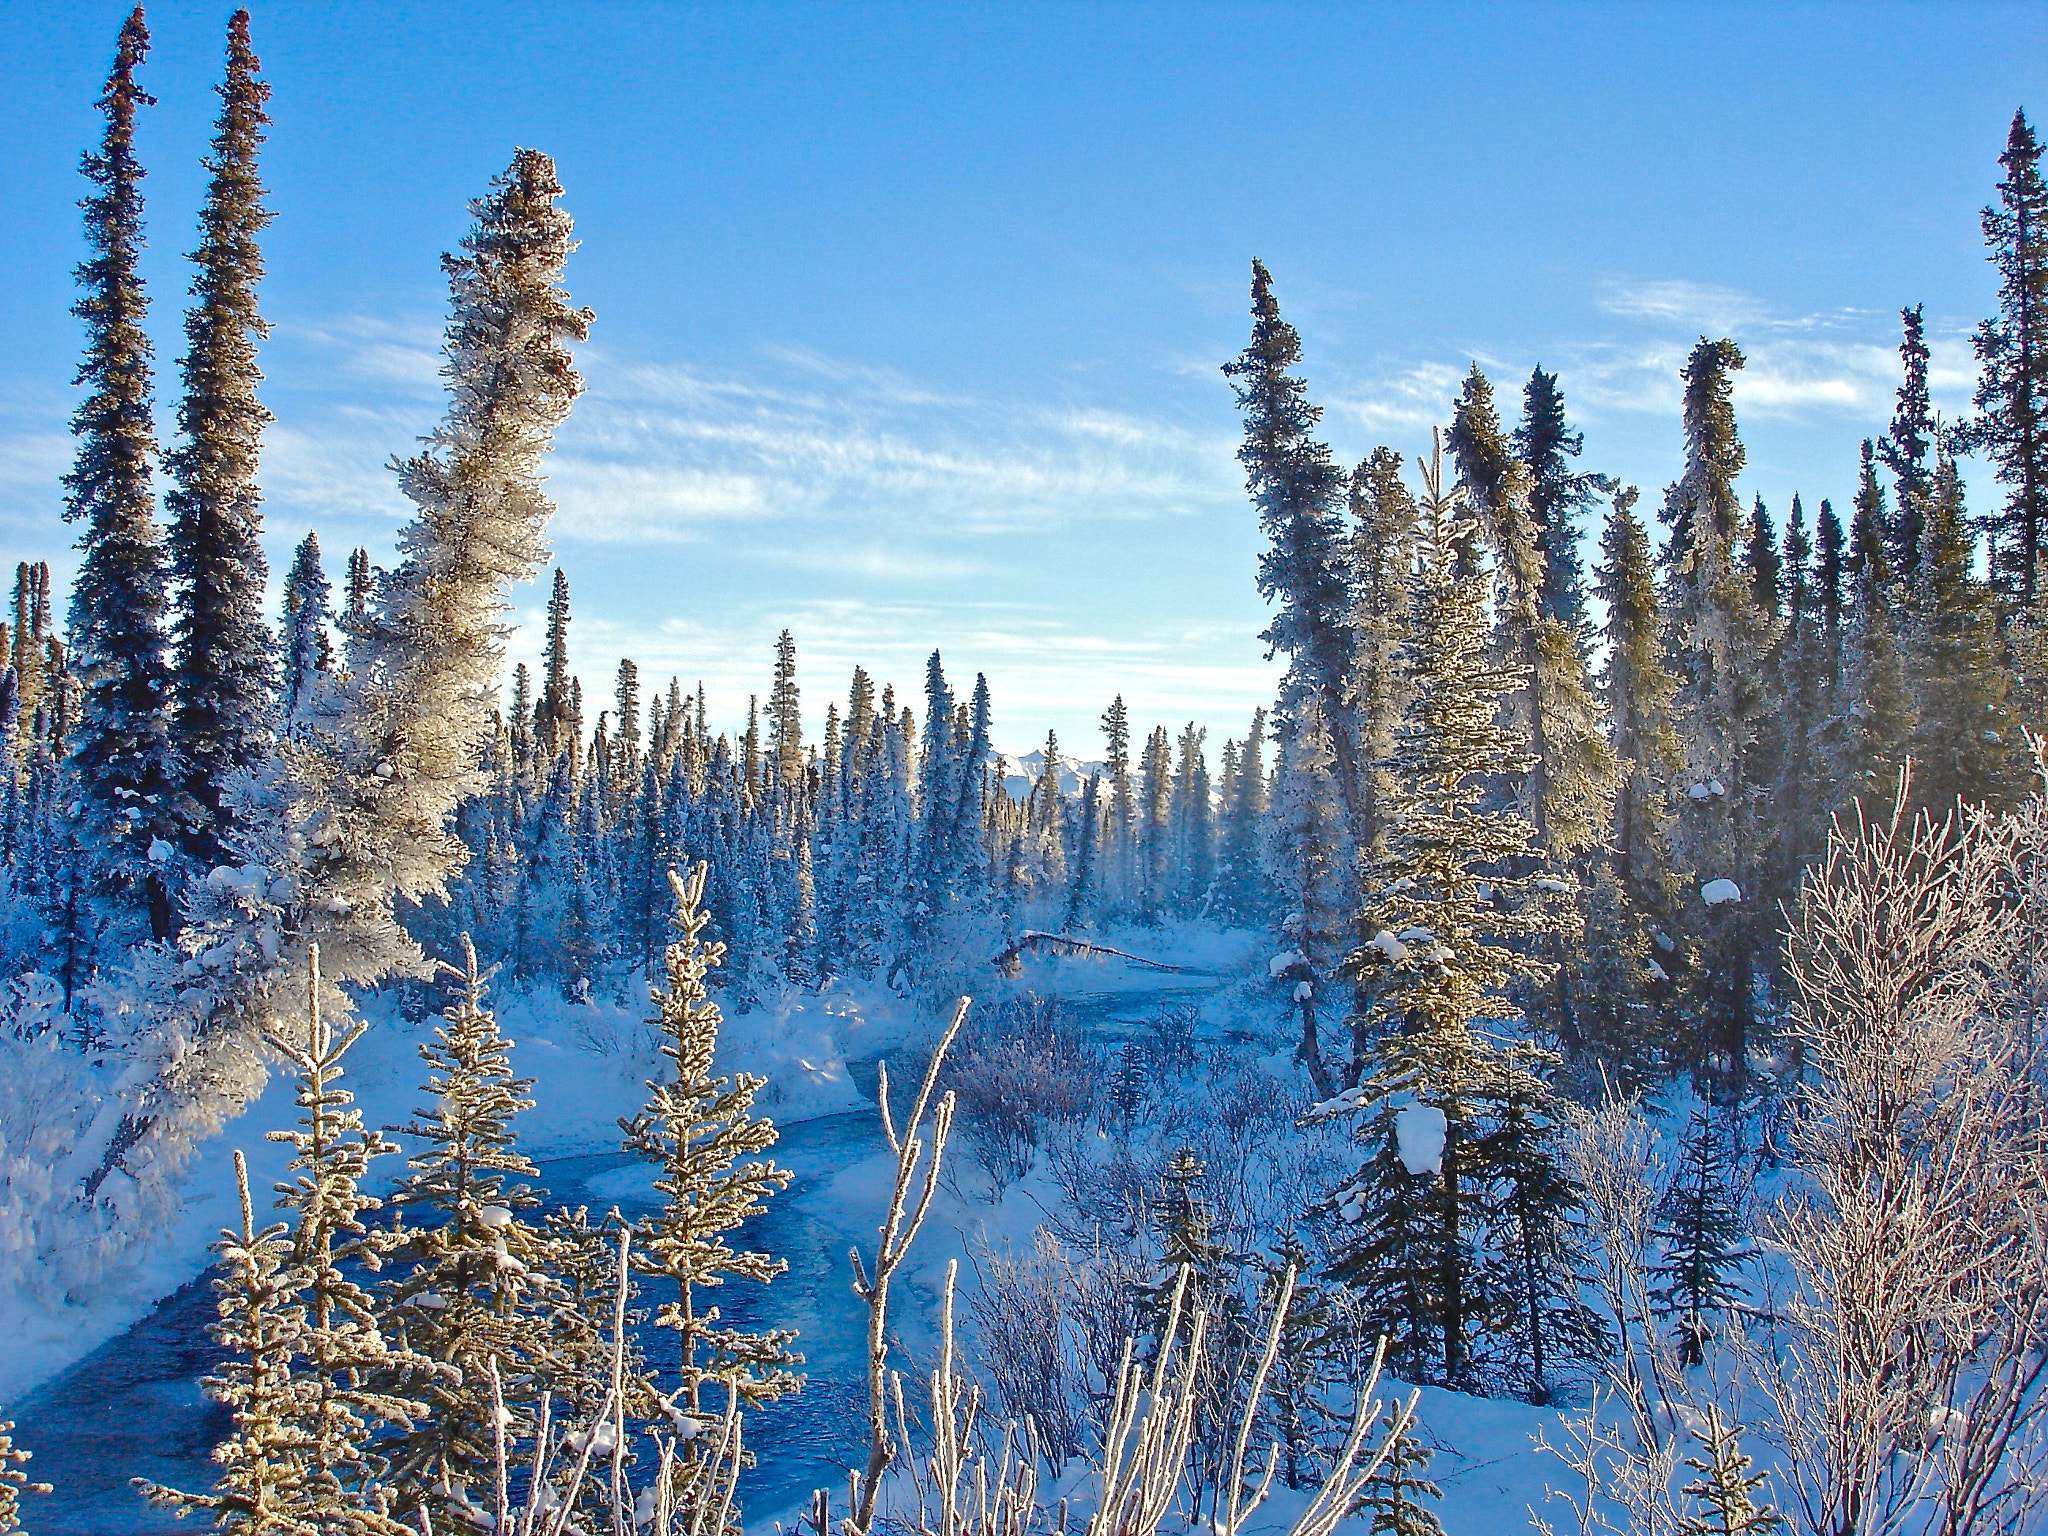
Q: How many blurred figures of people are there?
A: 0